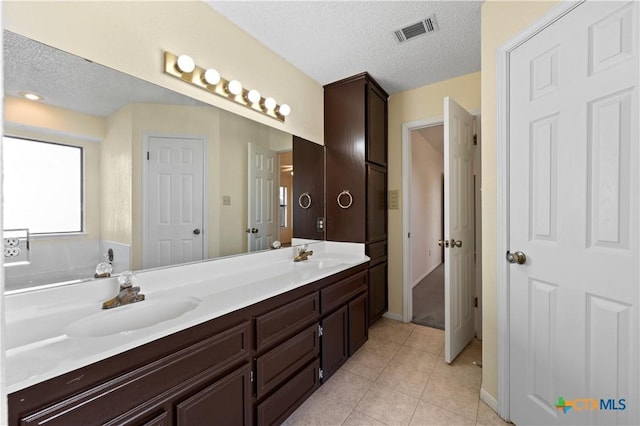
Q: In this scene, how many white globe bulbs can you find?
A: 6